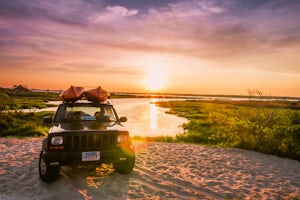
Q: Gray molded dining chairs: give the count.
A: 0